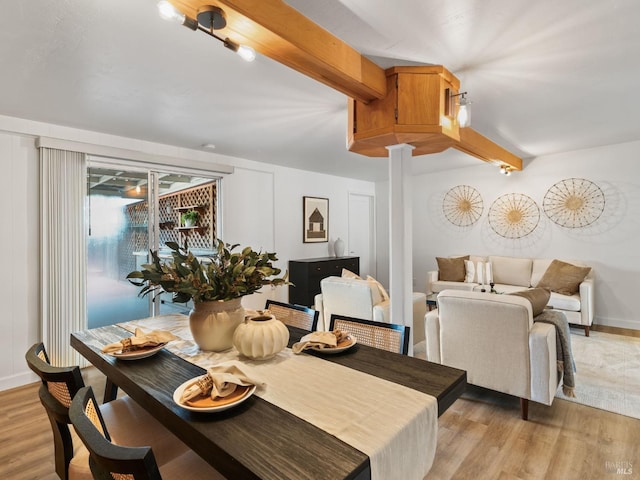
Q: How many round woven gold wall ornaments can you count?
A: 3